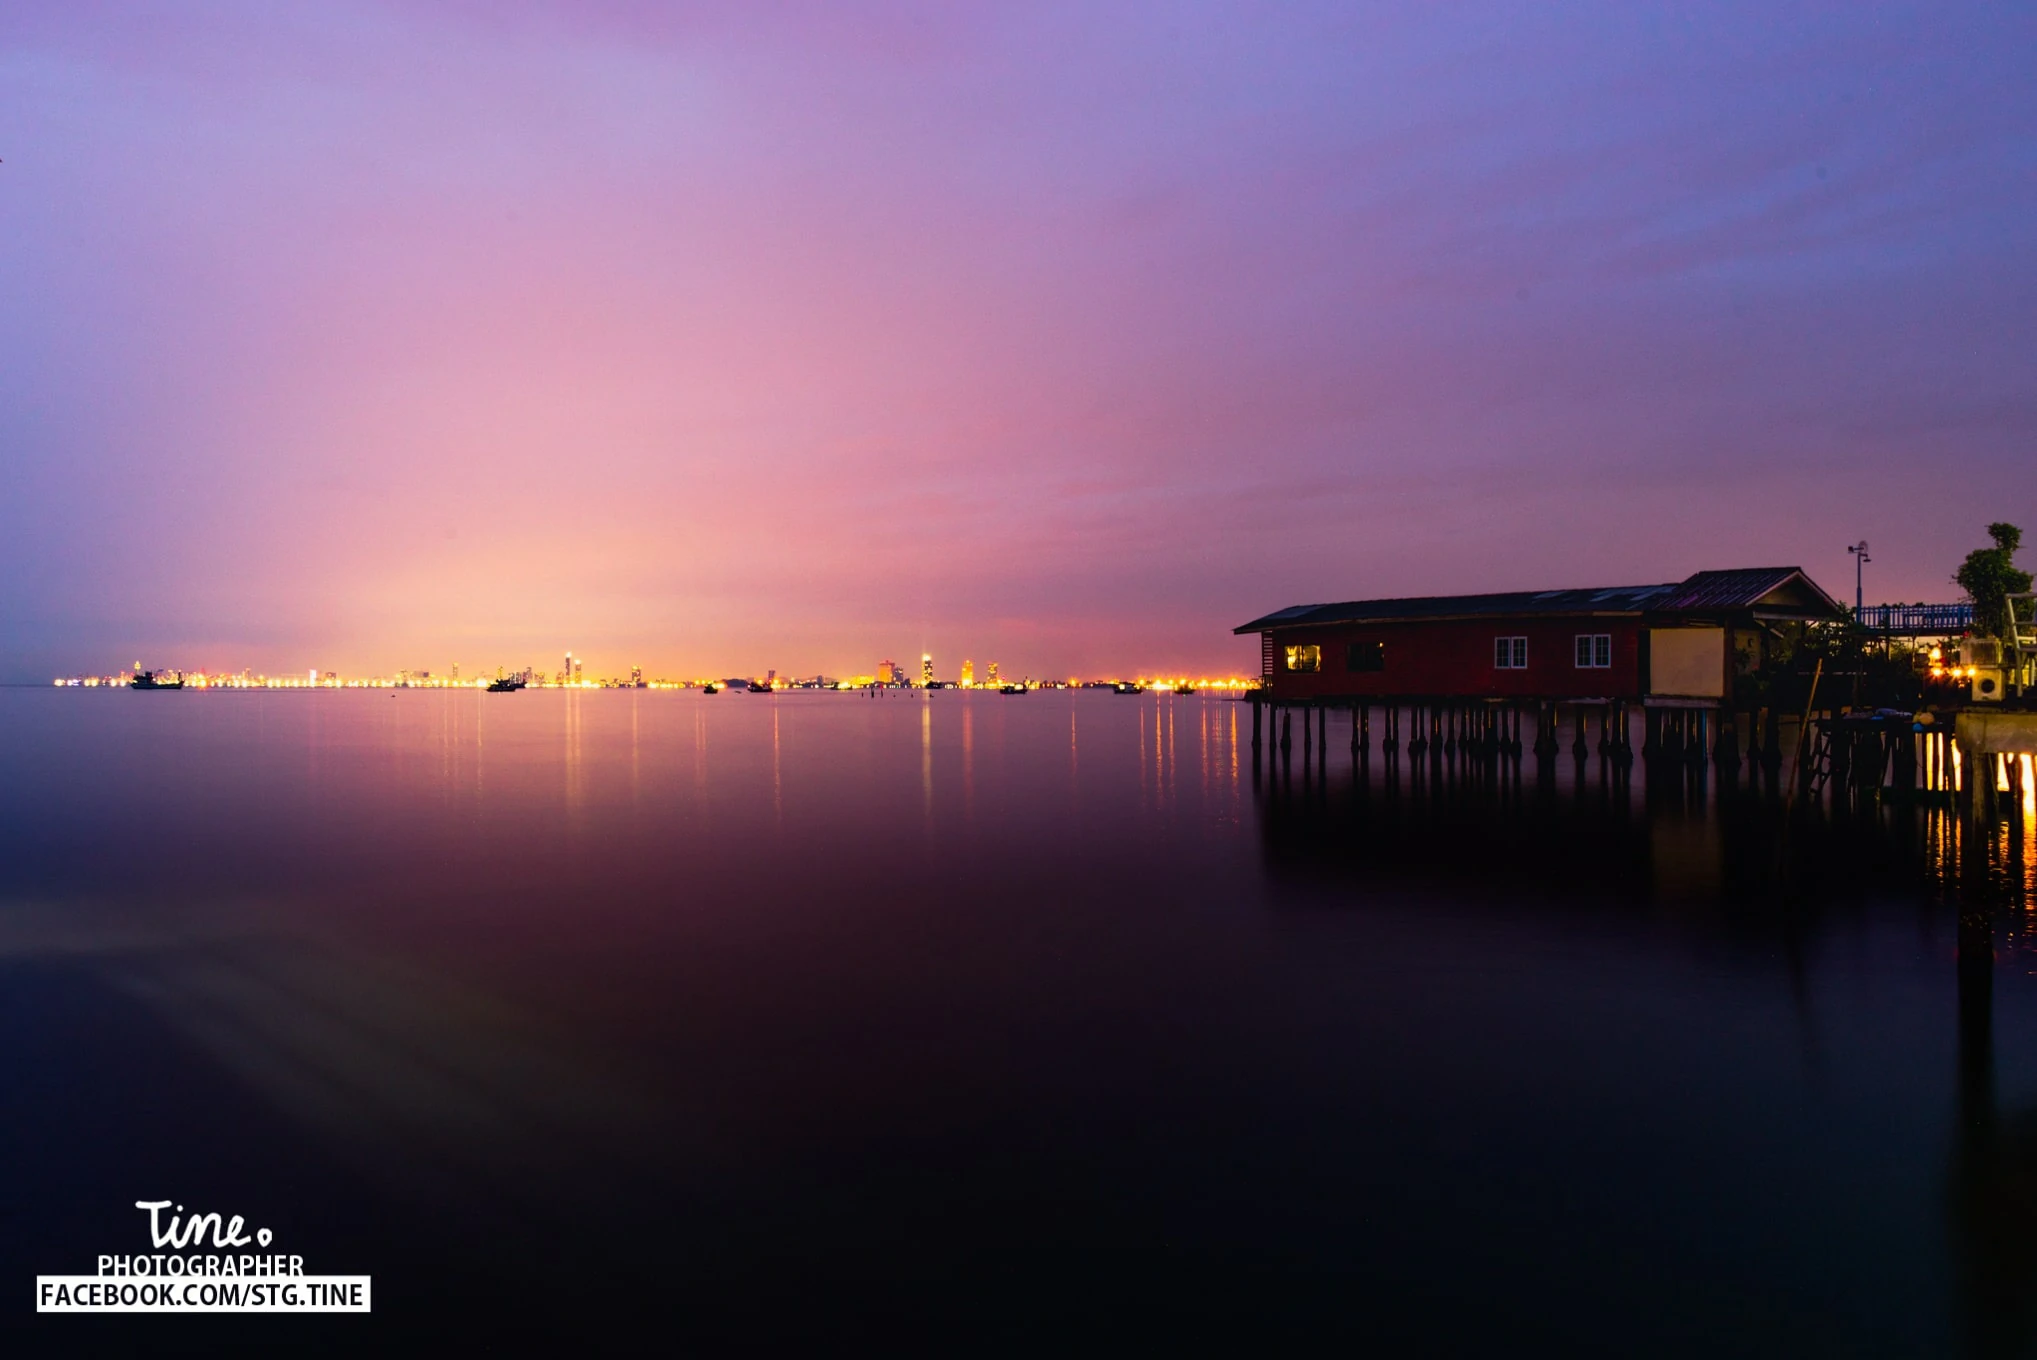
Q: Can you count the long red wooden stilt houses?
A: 1